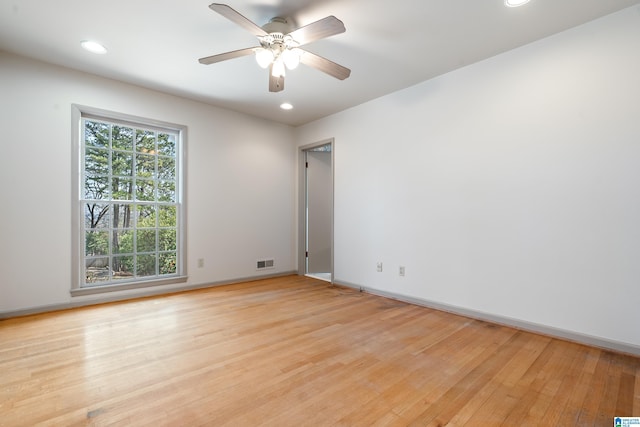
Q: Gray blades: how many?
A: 5